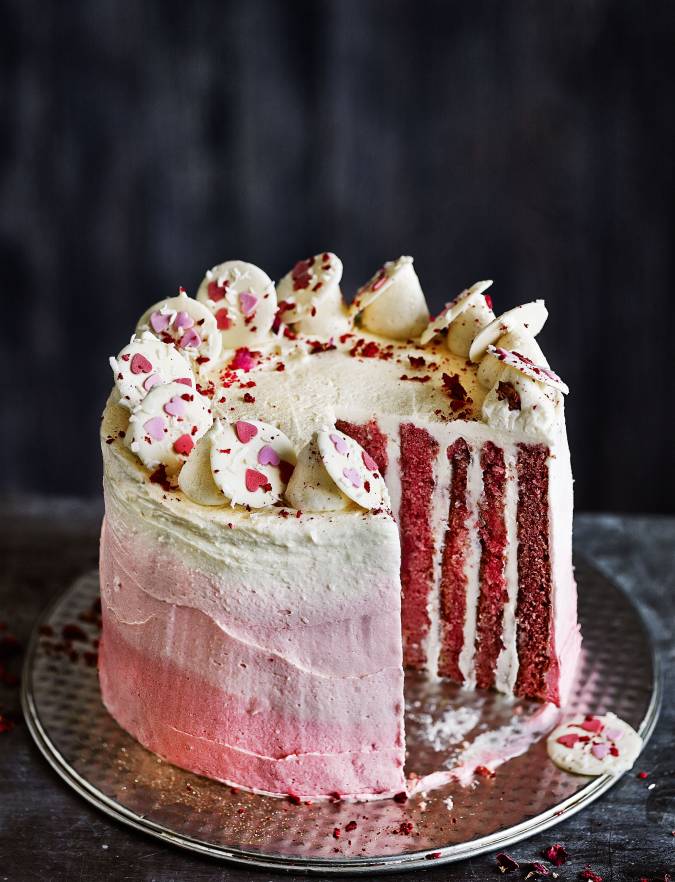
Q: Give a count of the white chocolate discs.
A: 12